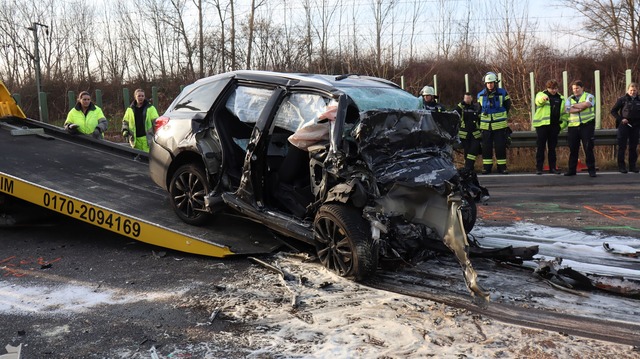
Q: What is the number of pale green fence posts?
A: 8